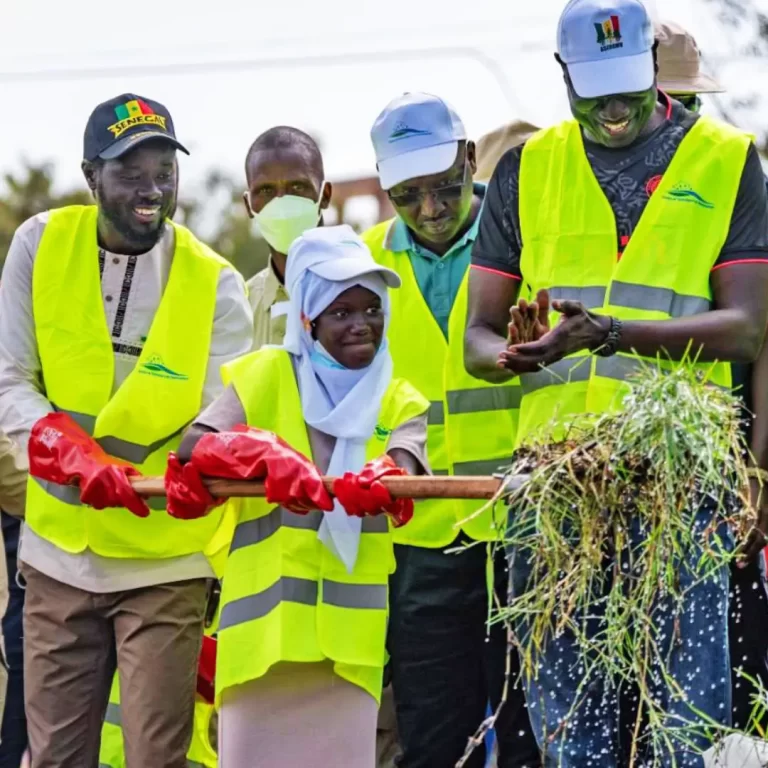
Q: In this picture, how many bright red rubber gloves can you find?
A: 4